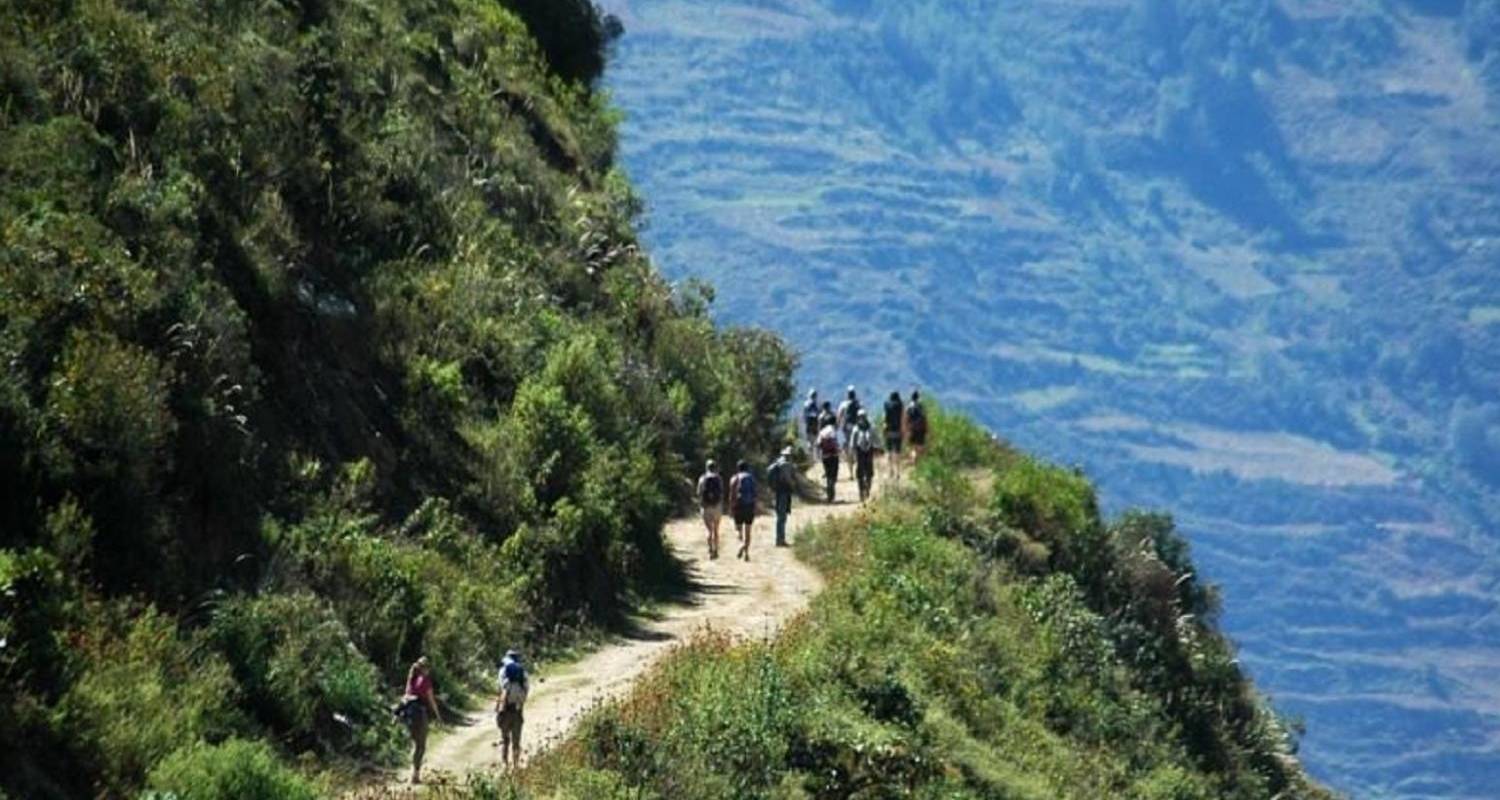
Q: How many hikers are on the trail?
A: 12